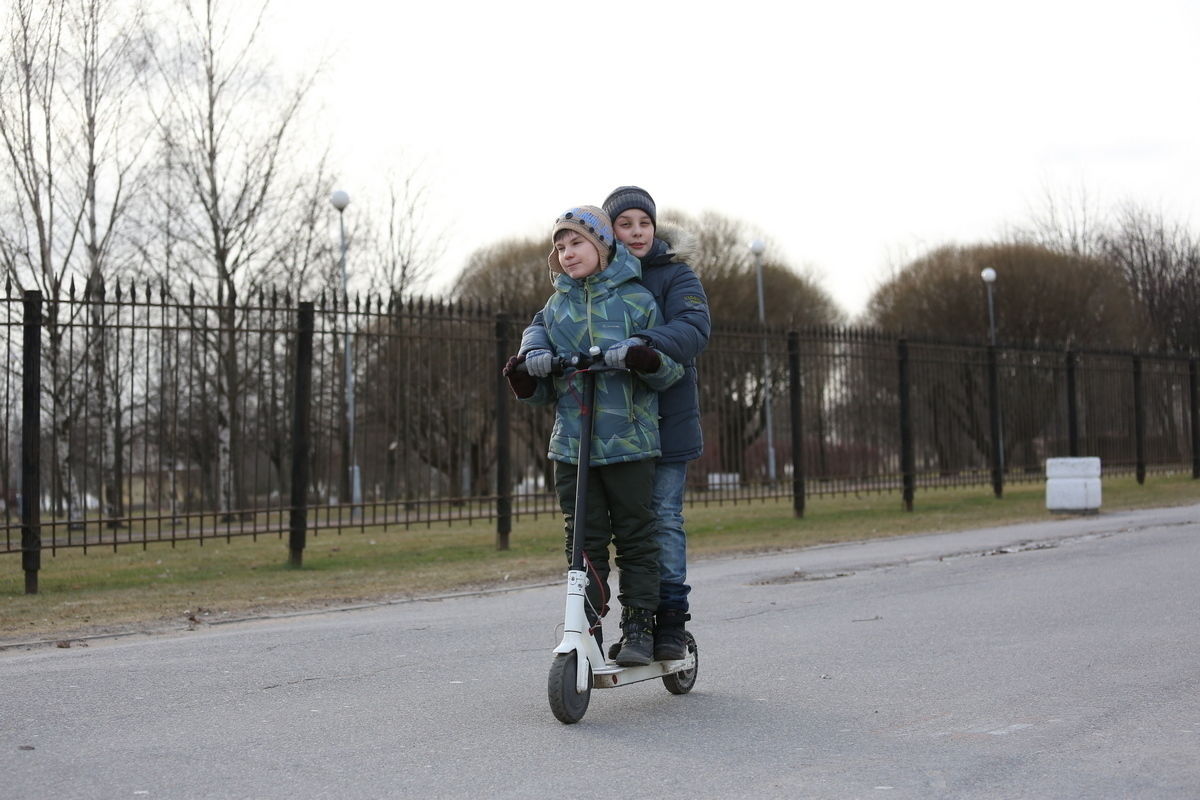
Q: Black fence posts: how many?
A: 9